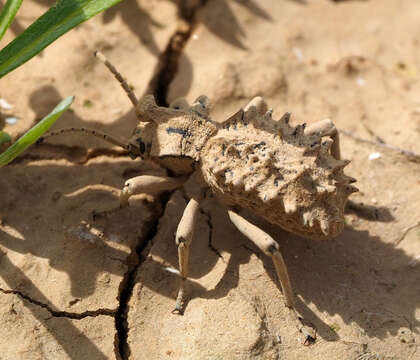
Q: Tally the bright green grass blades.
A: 3